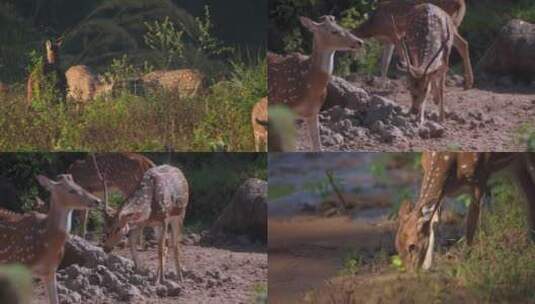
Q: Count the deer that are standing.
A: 11